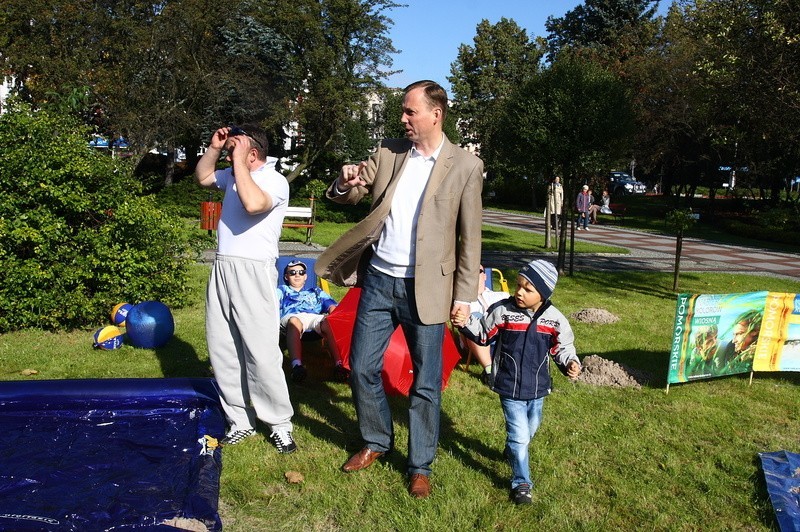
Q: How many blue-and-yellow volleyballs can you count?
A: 2